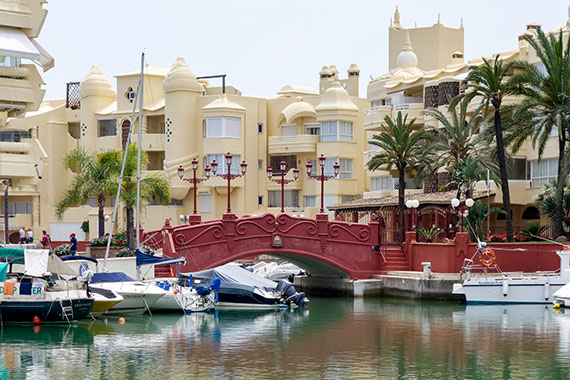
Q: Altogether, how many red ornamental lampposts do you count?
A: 4